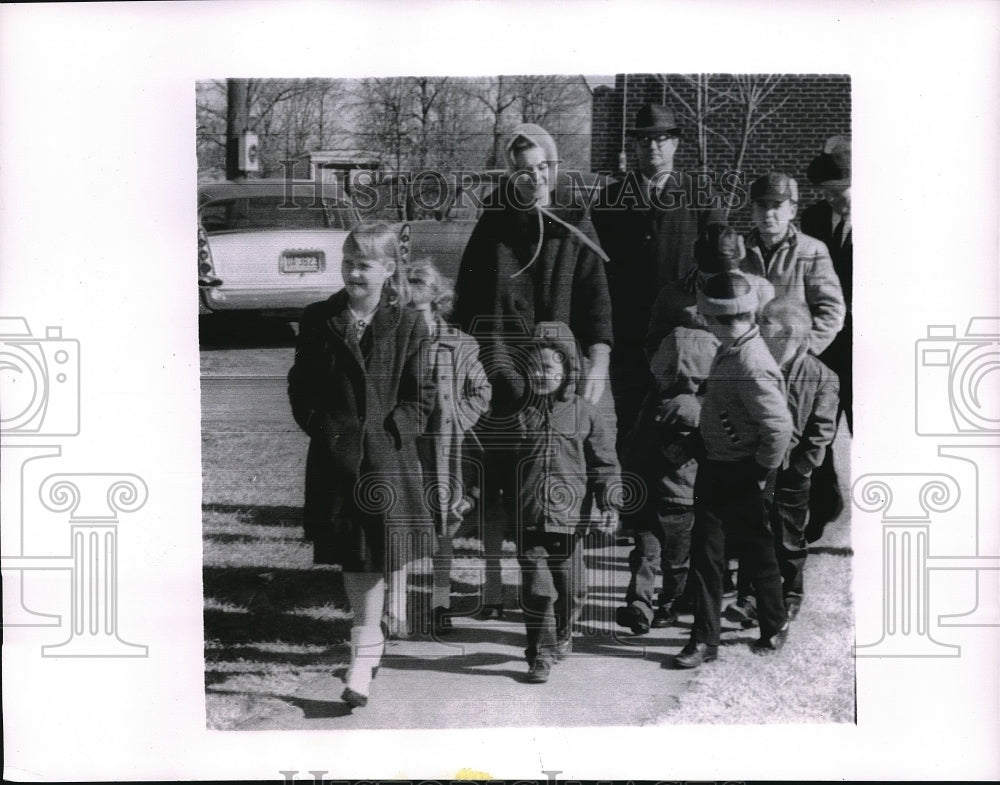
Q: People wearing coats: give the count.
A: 11